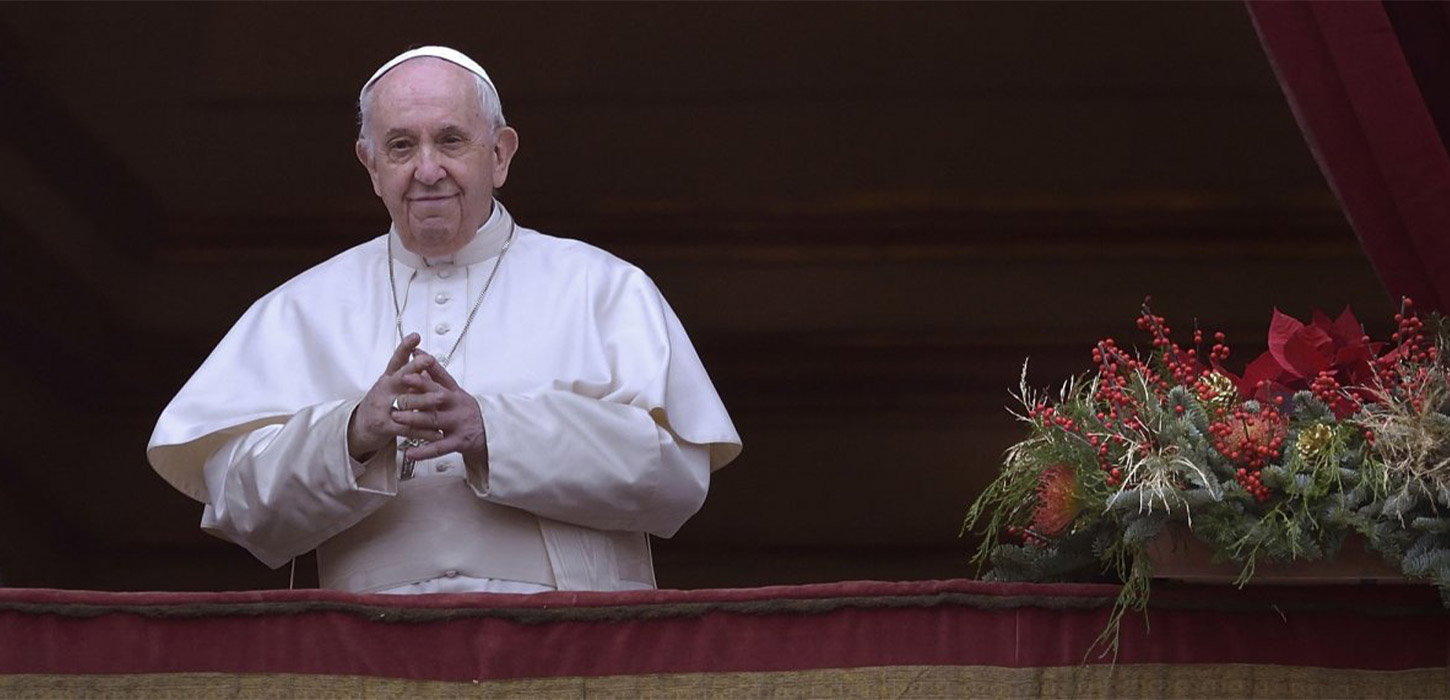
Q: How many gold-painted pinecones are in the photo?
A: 2